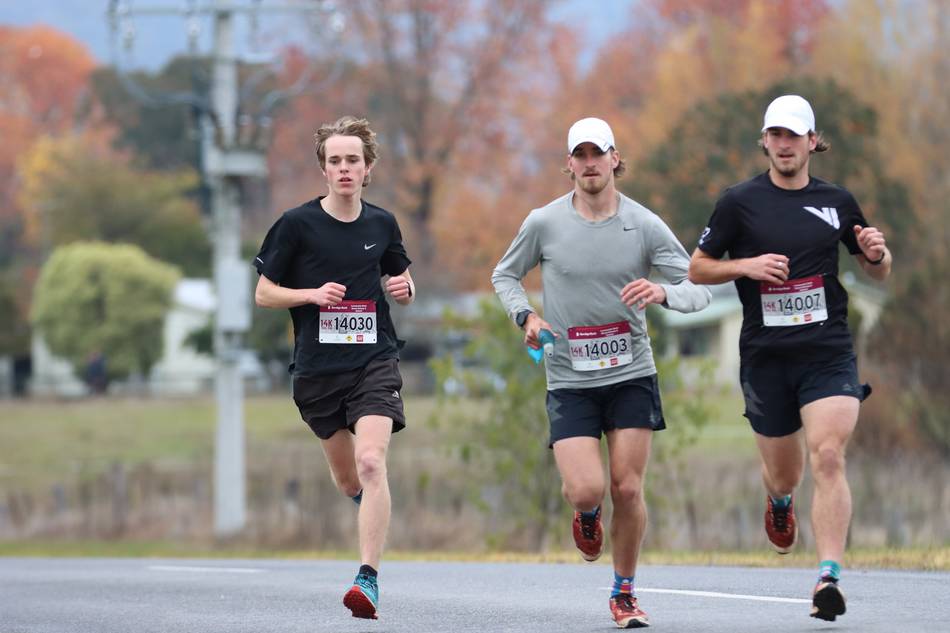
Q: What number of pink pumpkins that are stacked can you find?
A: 0